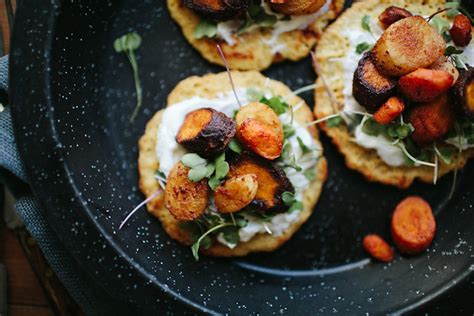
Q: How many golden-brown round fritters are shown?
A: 3